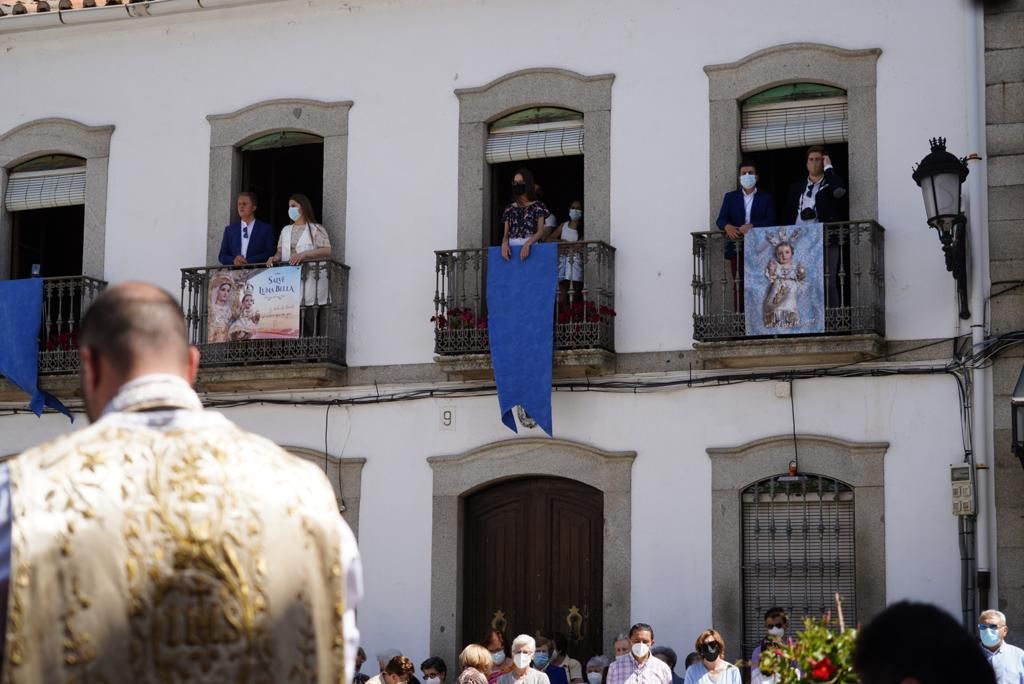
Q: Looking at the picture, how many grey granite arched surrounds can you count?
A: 7